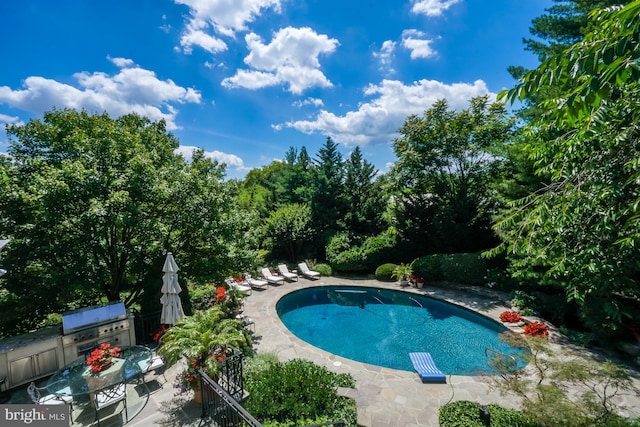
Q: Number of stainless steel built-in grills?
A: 1